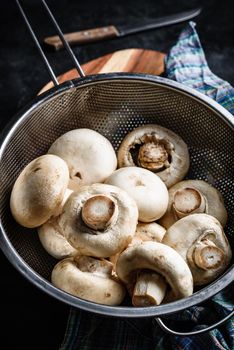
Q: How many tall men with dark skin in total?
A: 0